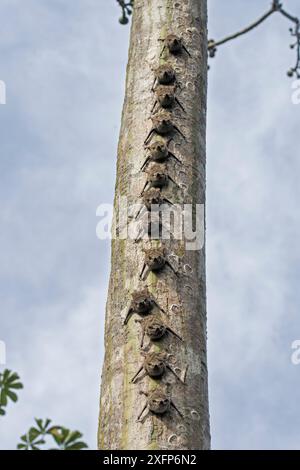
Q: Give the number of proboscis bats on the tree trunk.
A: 13